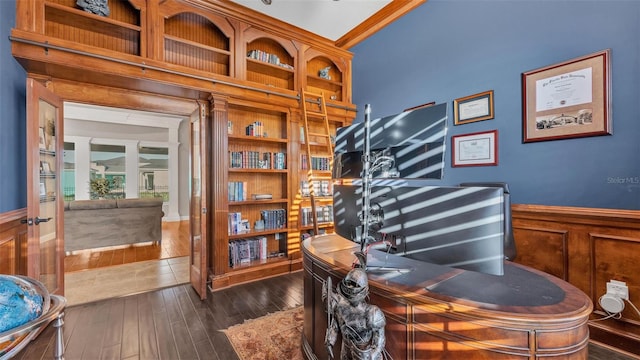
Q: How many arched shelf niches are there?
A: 4